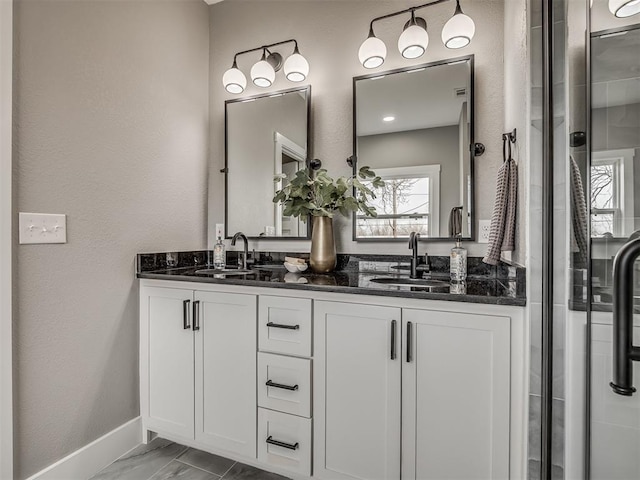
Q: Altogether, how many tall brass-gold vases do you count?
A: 1